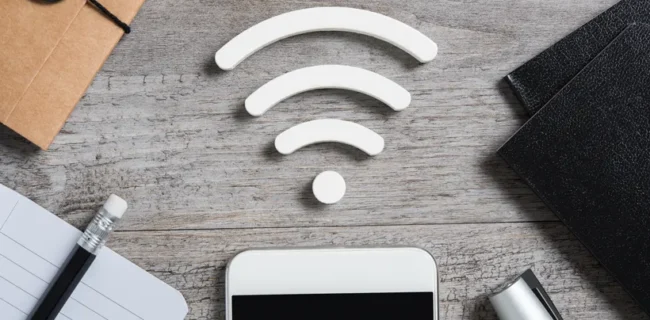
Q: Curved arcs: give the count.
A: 3